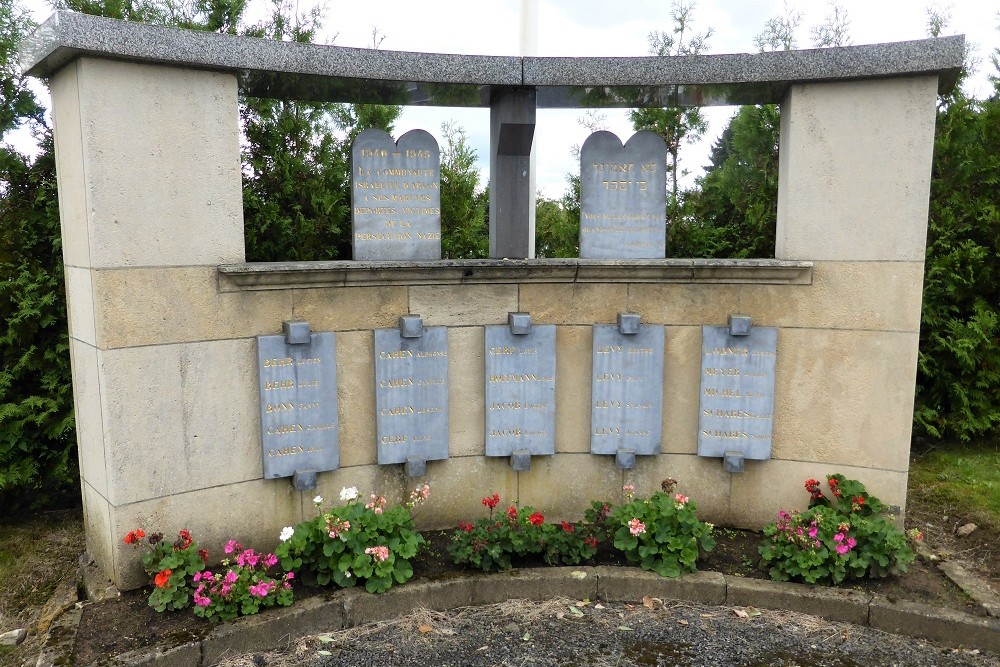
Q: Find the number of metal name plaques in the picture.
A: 5